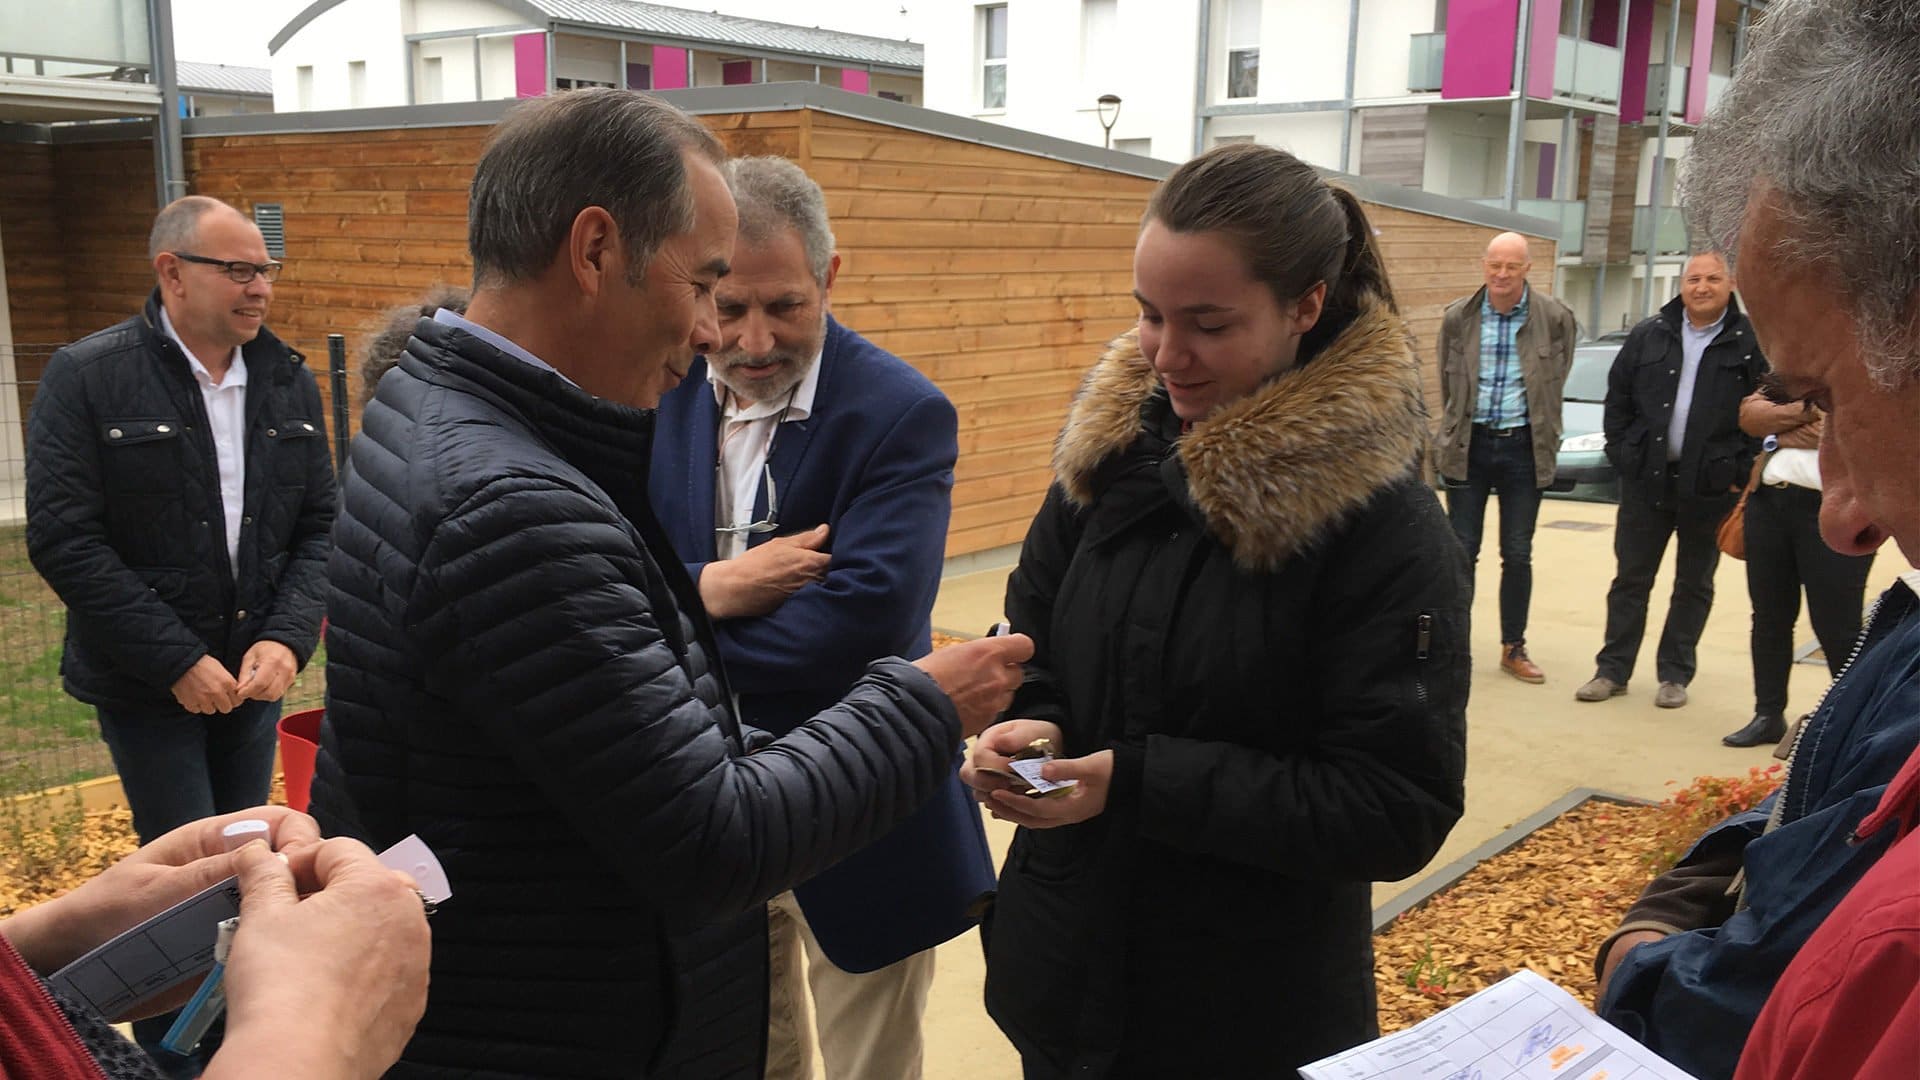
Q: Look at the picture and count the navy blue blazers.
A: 1